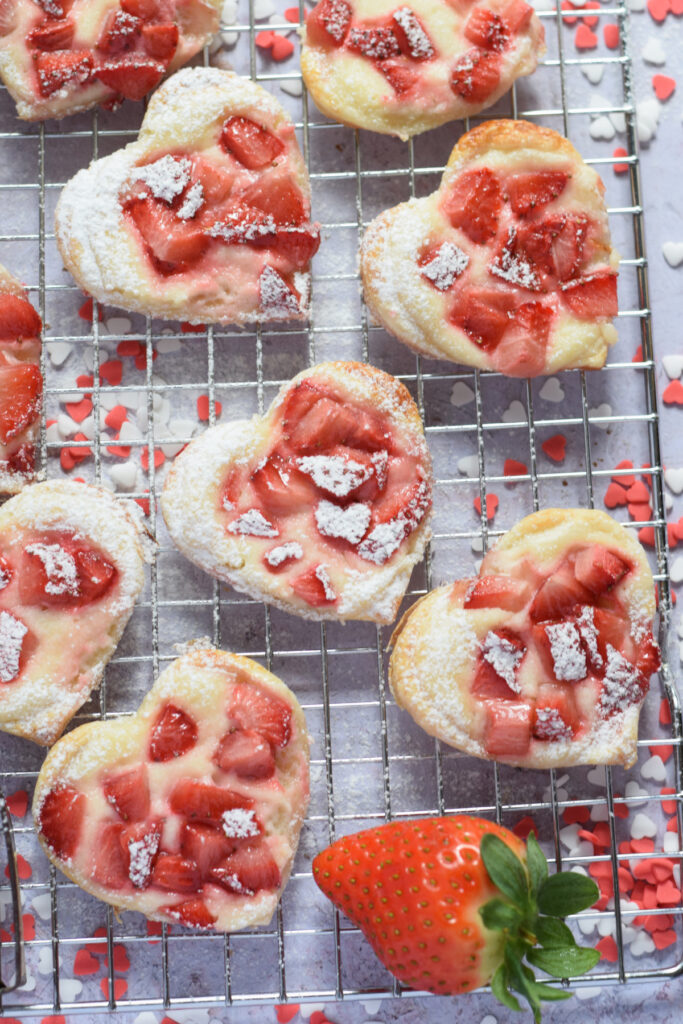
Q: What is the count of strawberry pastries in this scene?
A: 9